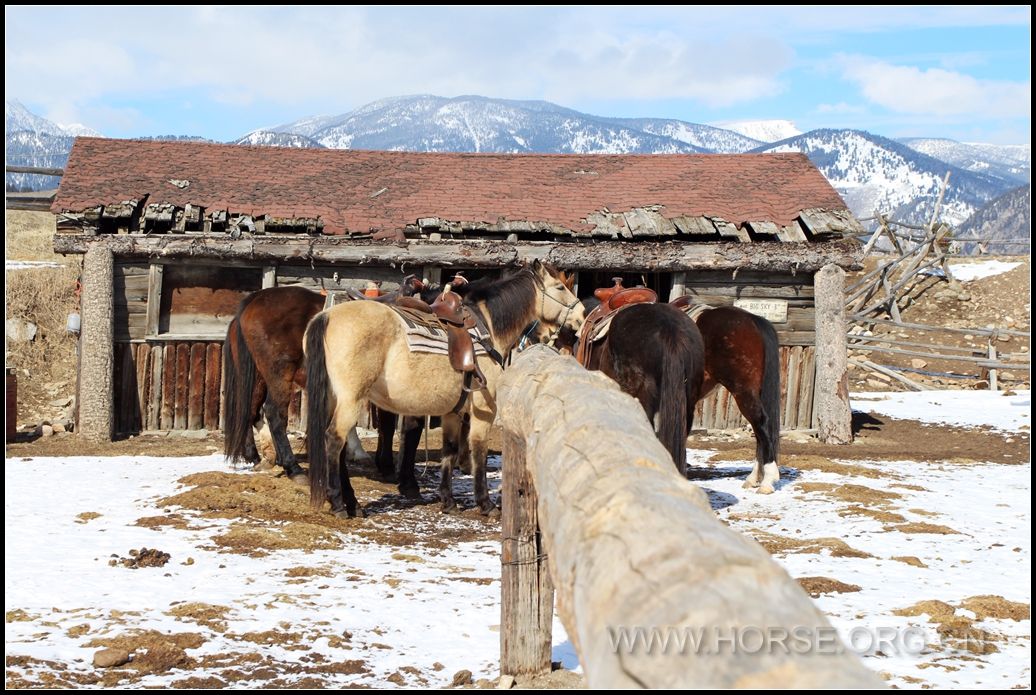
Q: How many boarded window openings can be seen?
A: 1